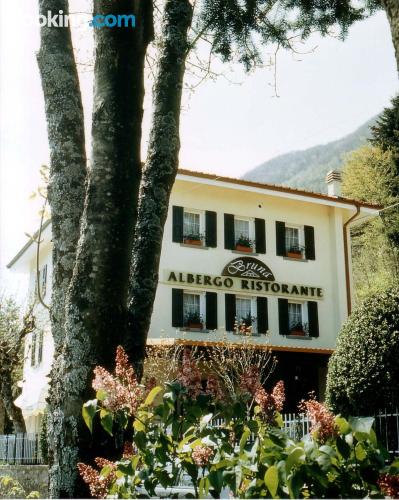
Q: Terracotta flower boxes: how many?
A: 6